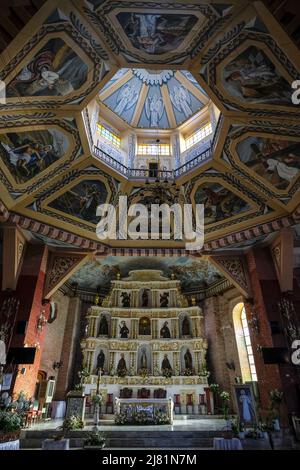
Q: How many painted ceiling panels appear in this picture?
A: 8